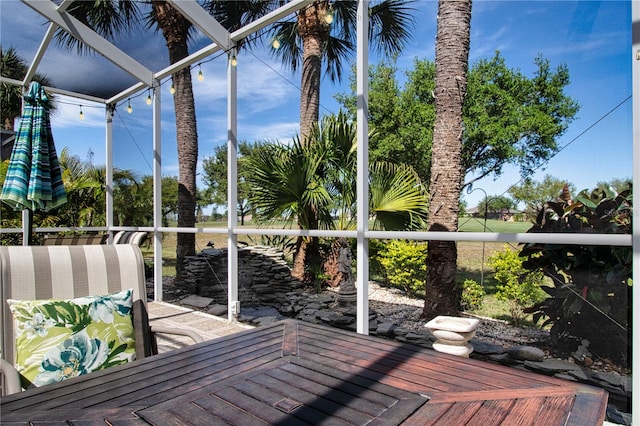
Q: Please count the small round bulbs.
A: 8